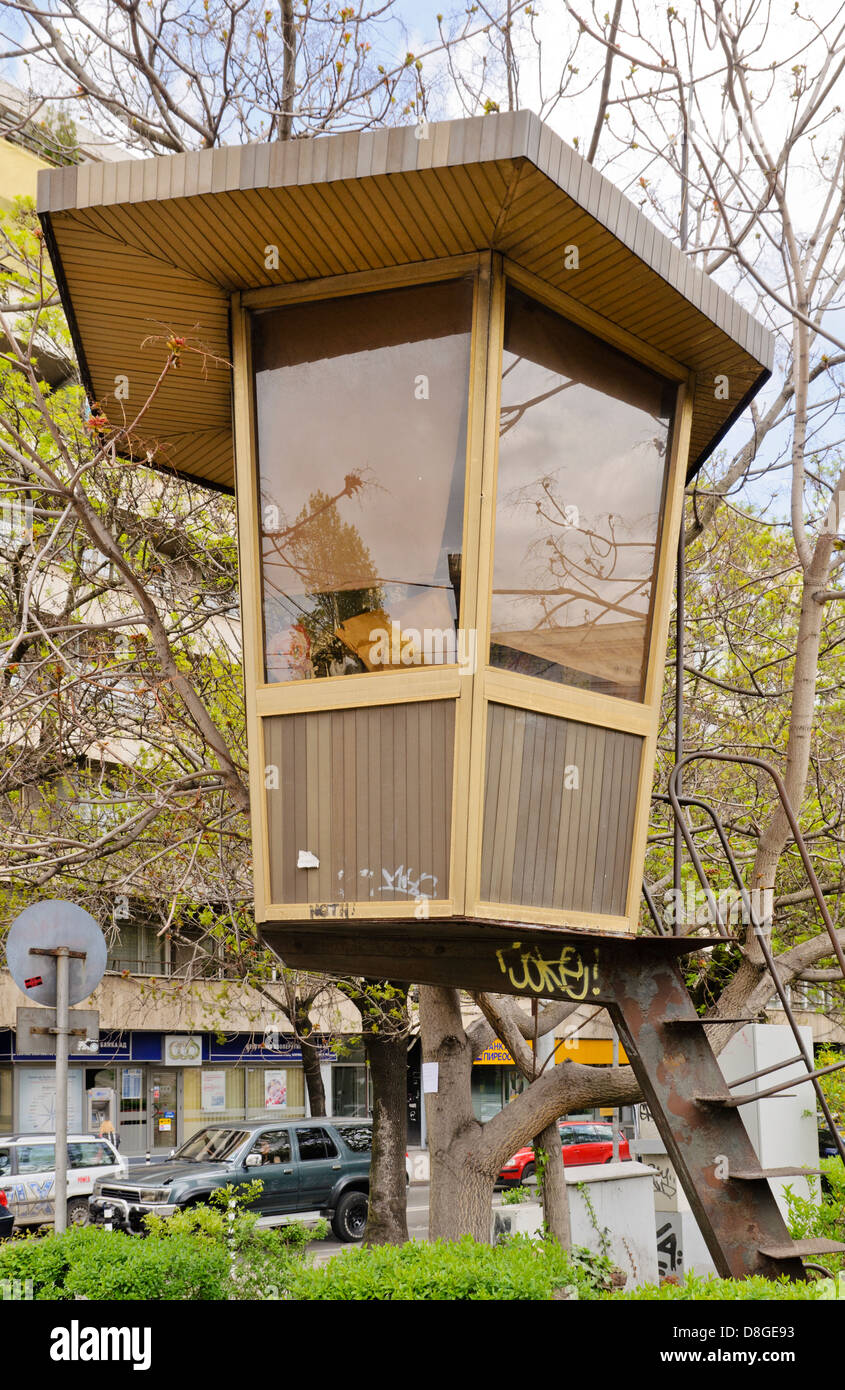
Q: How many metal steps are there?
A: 4